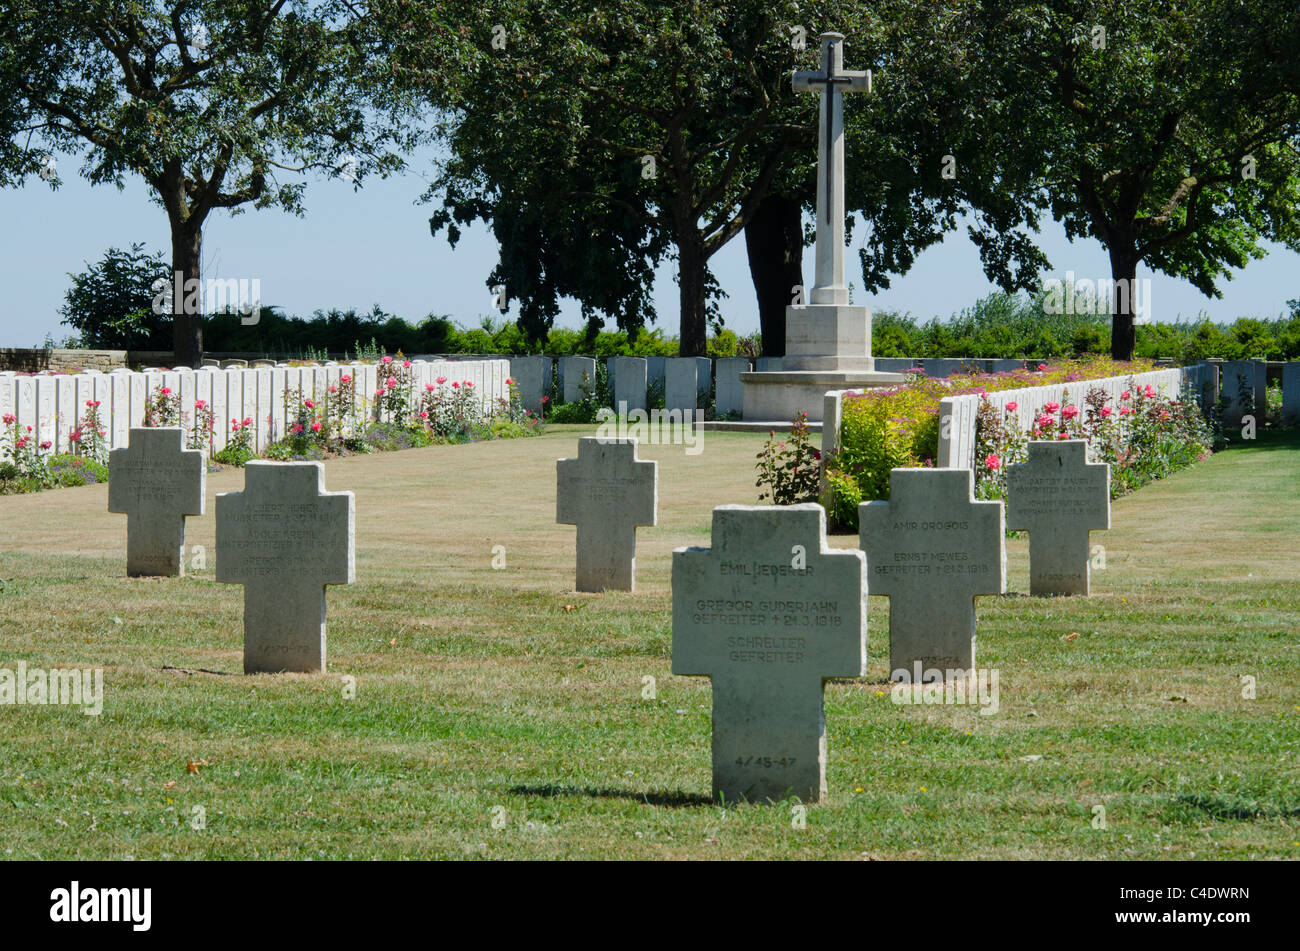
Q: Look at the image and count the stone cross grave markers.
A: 6